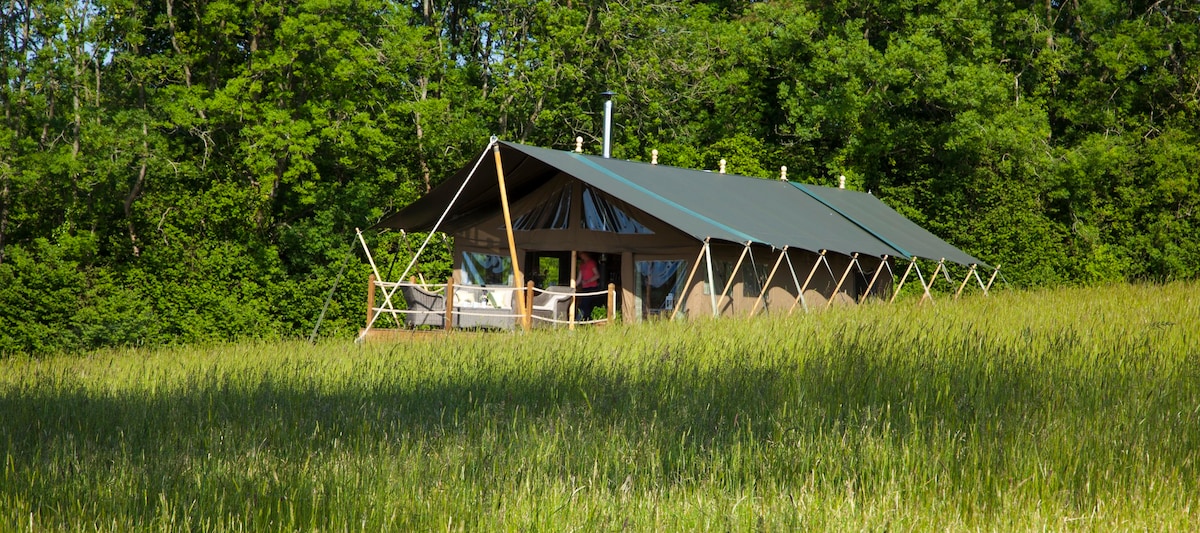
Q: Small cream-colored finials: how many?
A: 5